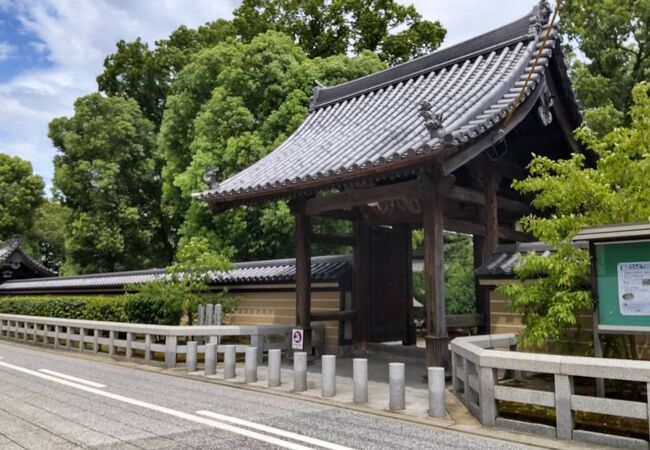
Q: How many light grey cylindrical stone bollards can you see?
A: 10